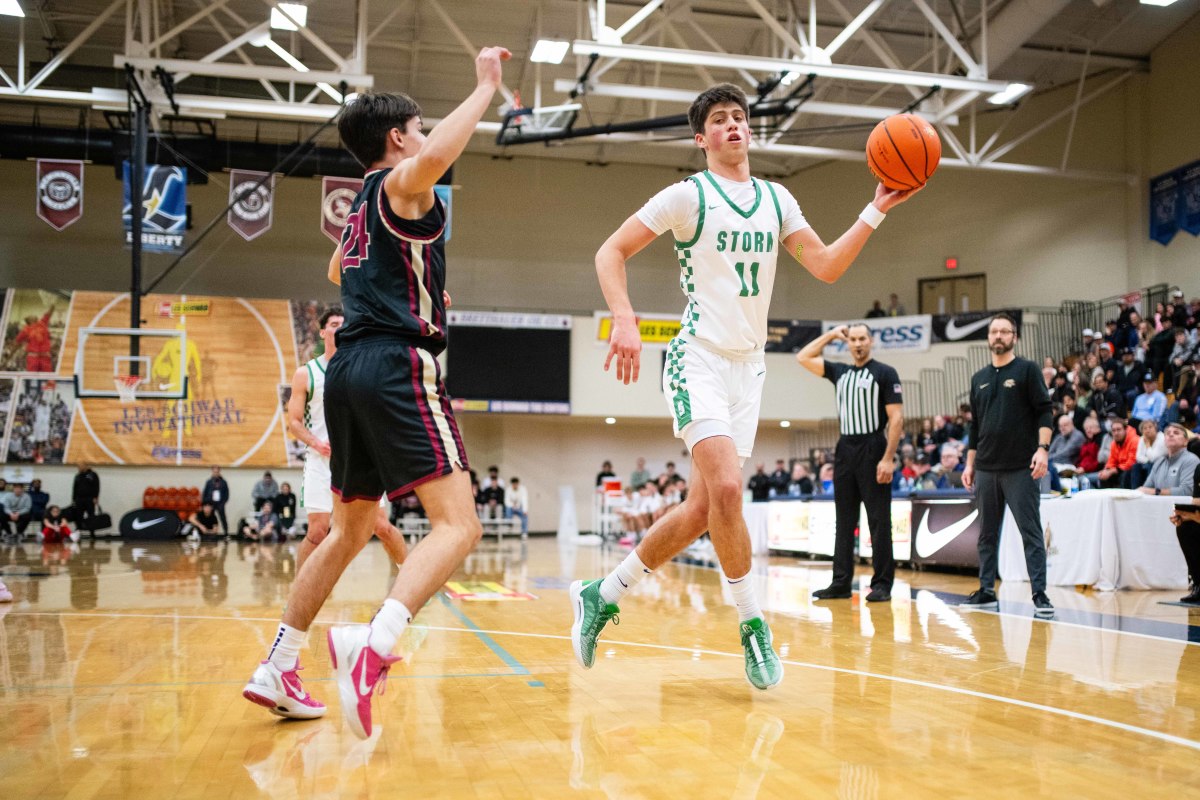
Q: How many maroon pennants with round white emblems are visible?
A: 3